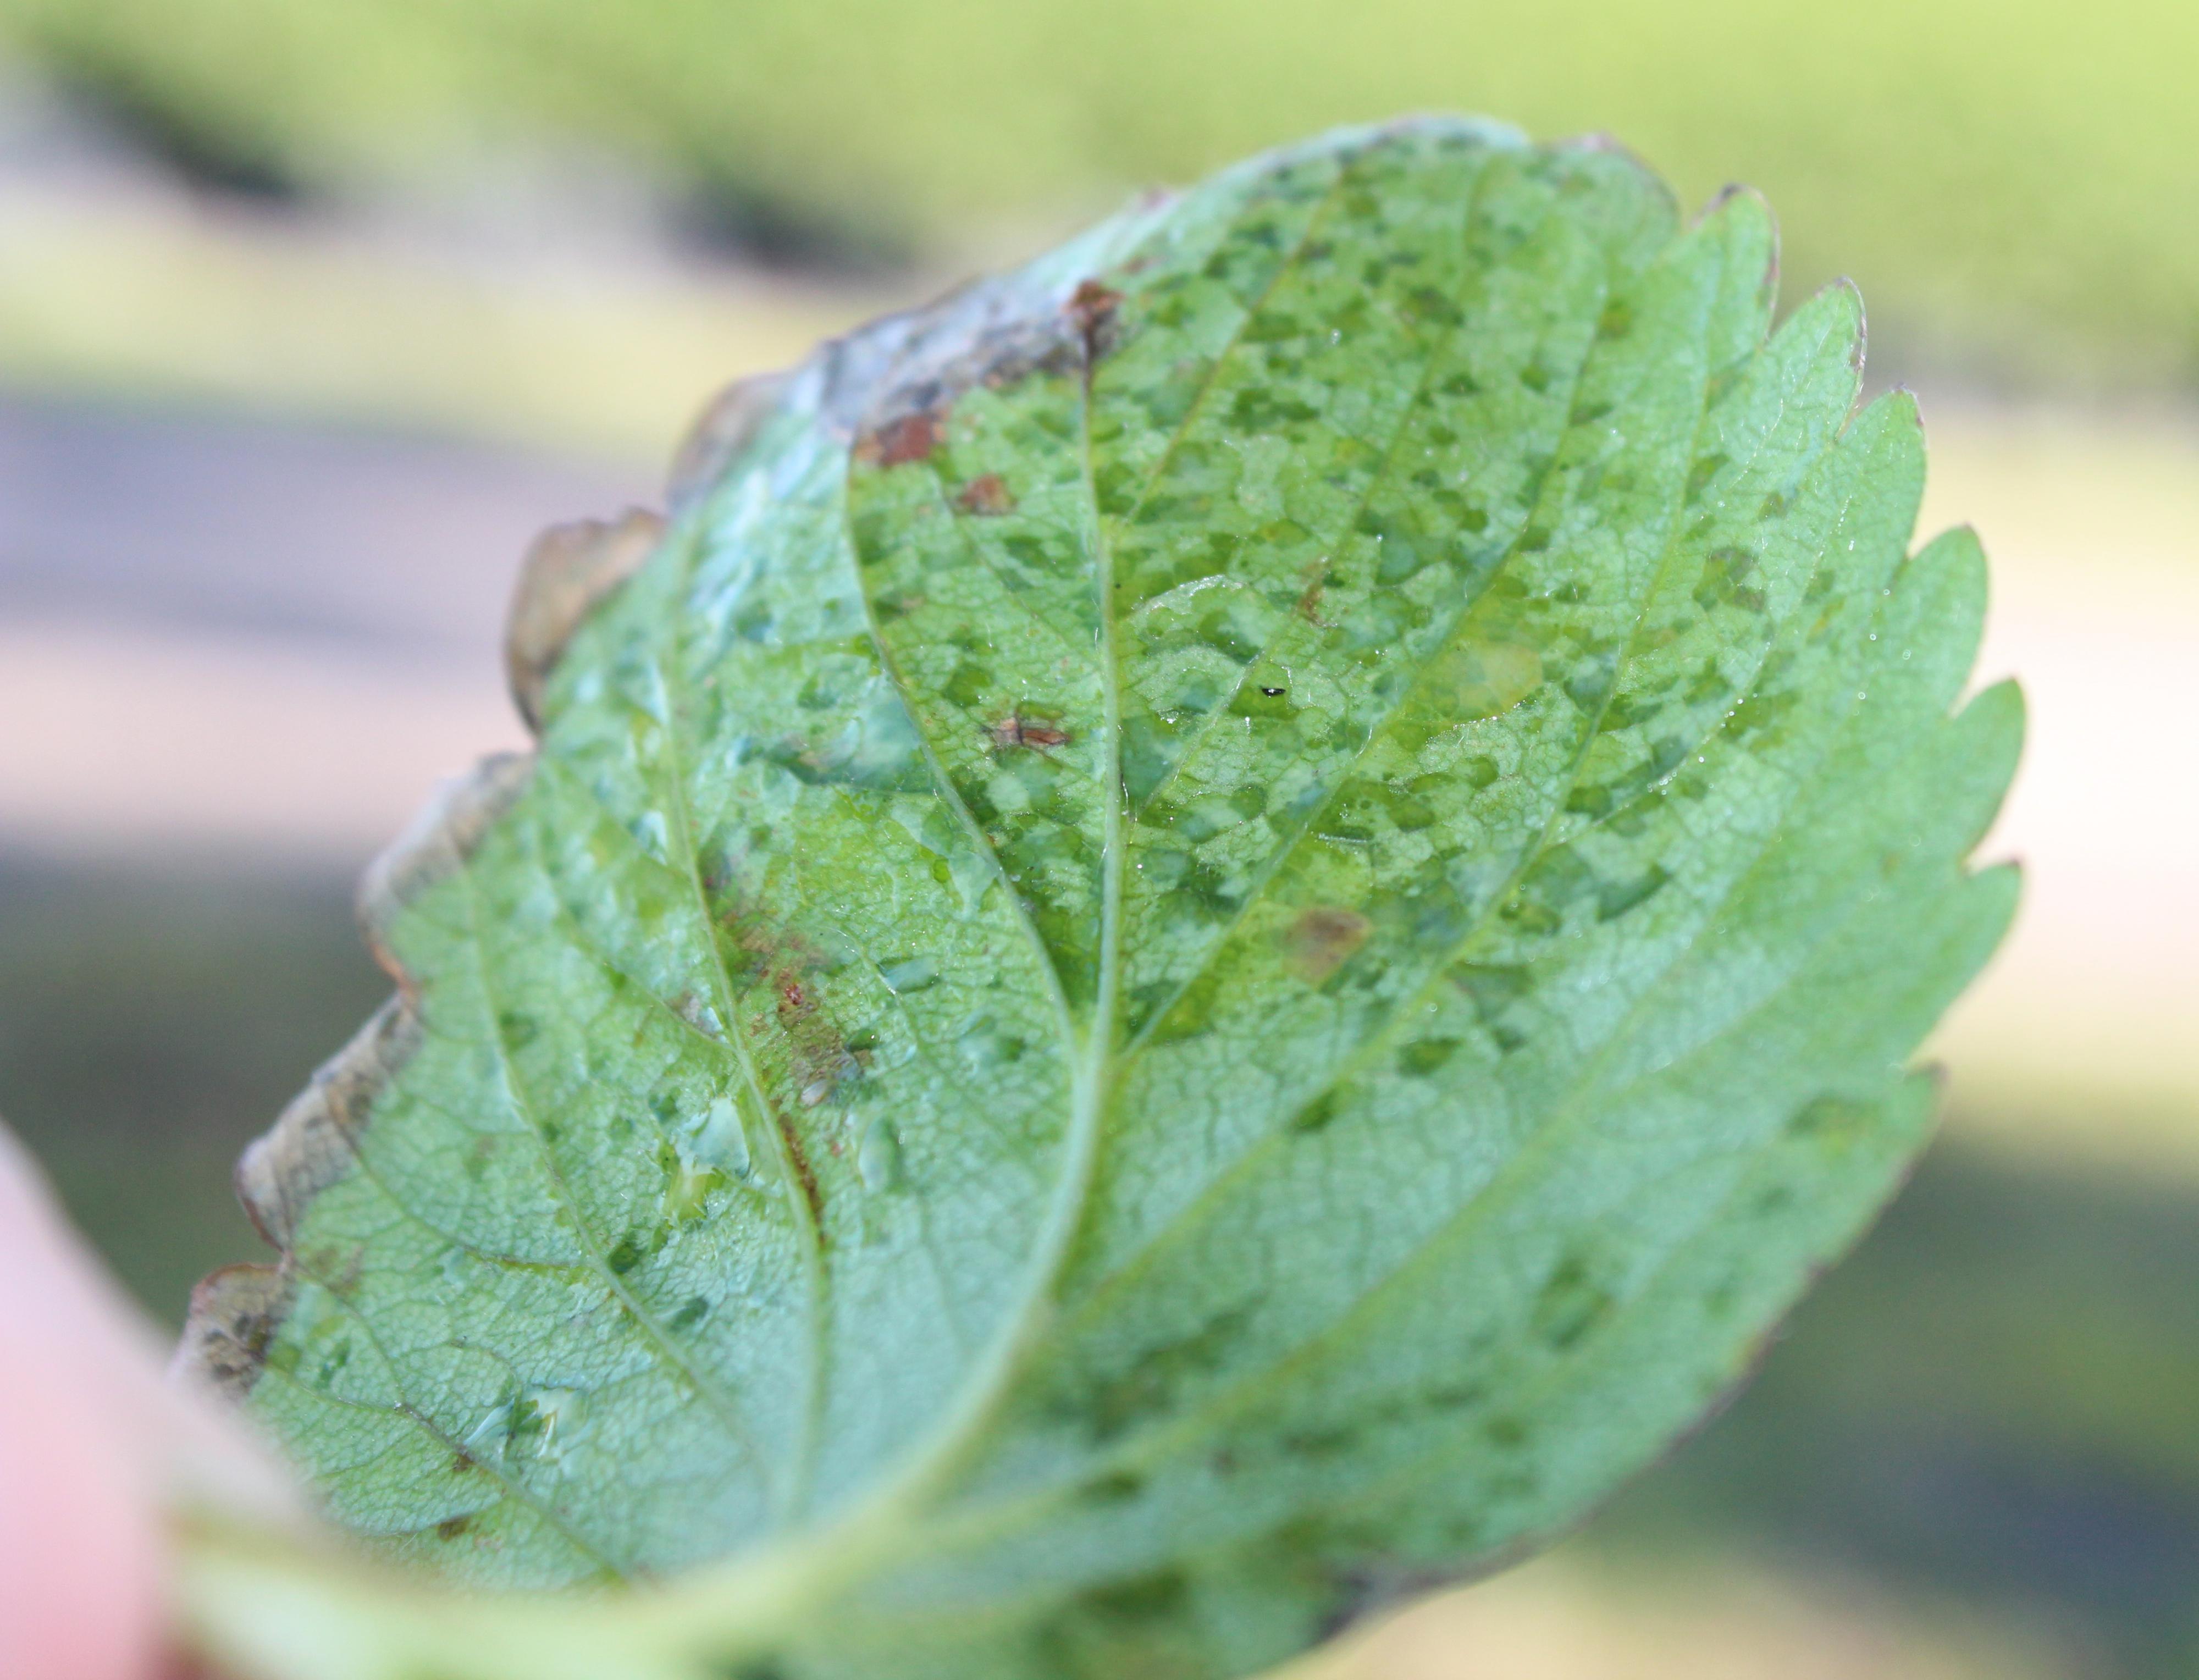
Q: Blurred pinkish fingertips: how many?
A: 1